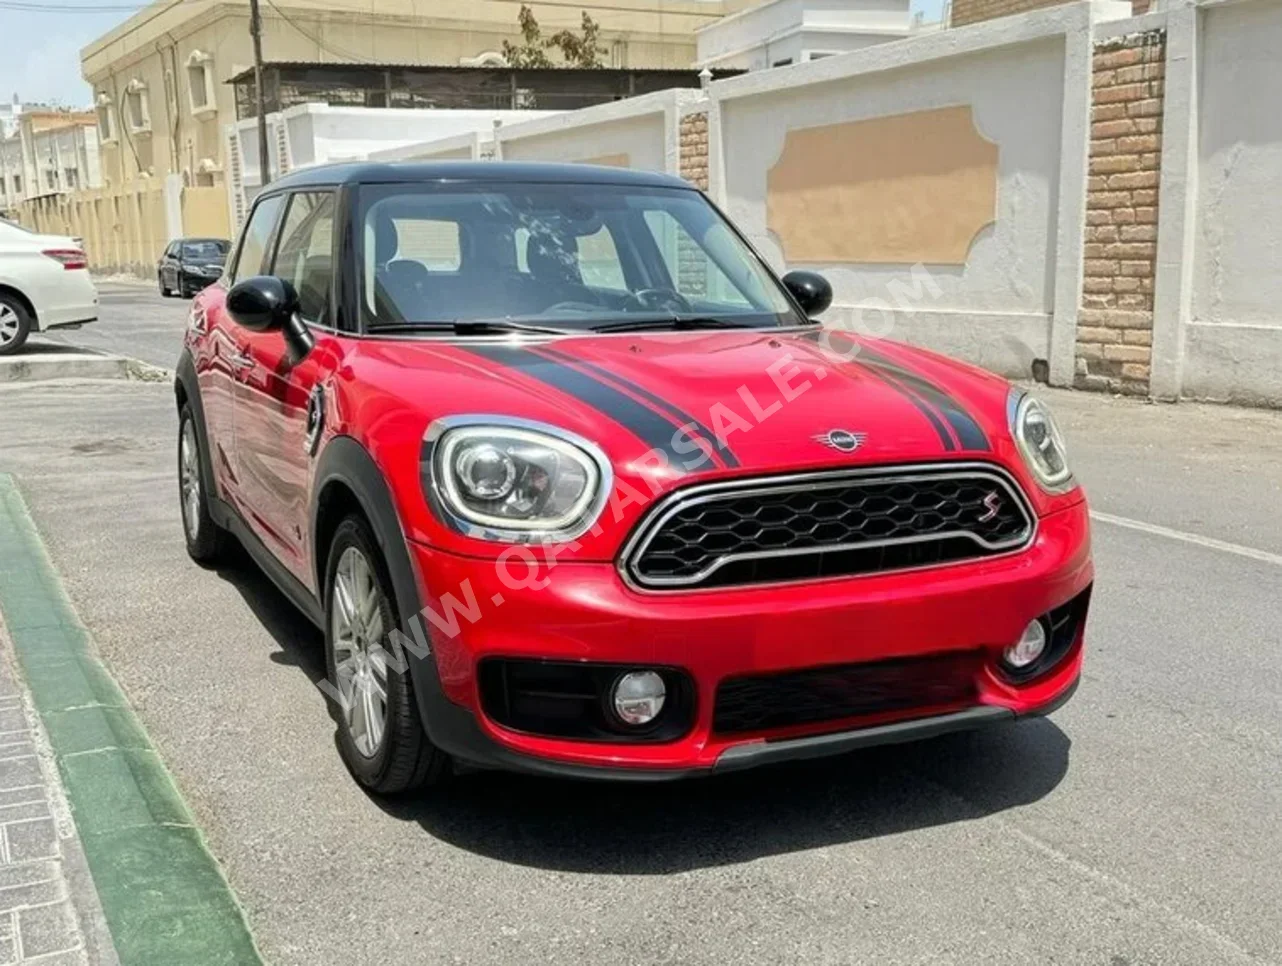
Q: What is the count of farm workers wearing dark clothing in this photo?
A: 0